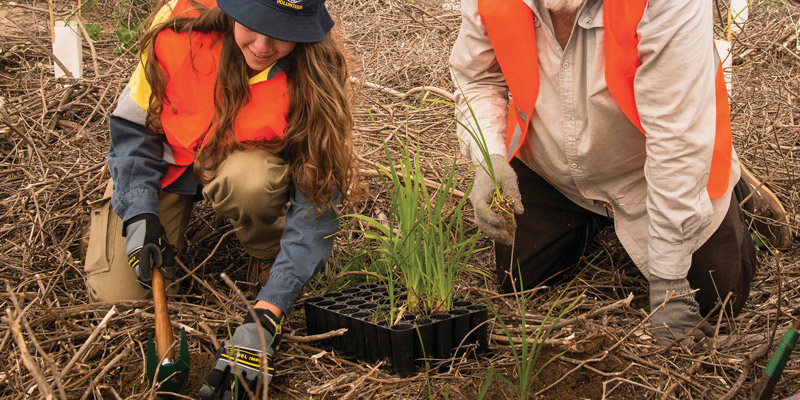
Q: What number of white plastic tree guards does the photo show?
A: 3